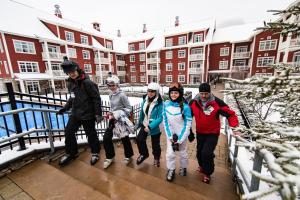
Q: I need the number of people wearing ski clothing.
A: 5